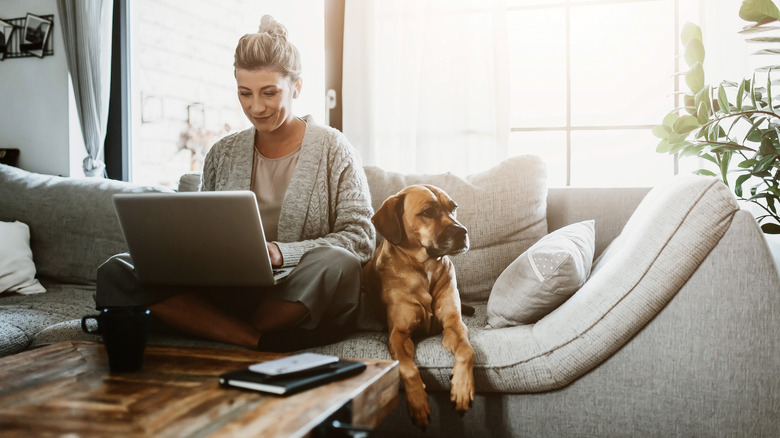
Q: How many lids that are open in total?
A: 1